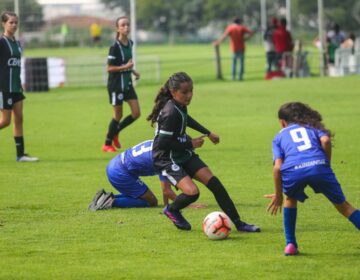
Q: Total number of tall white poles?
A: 5